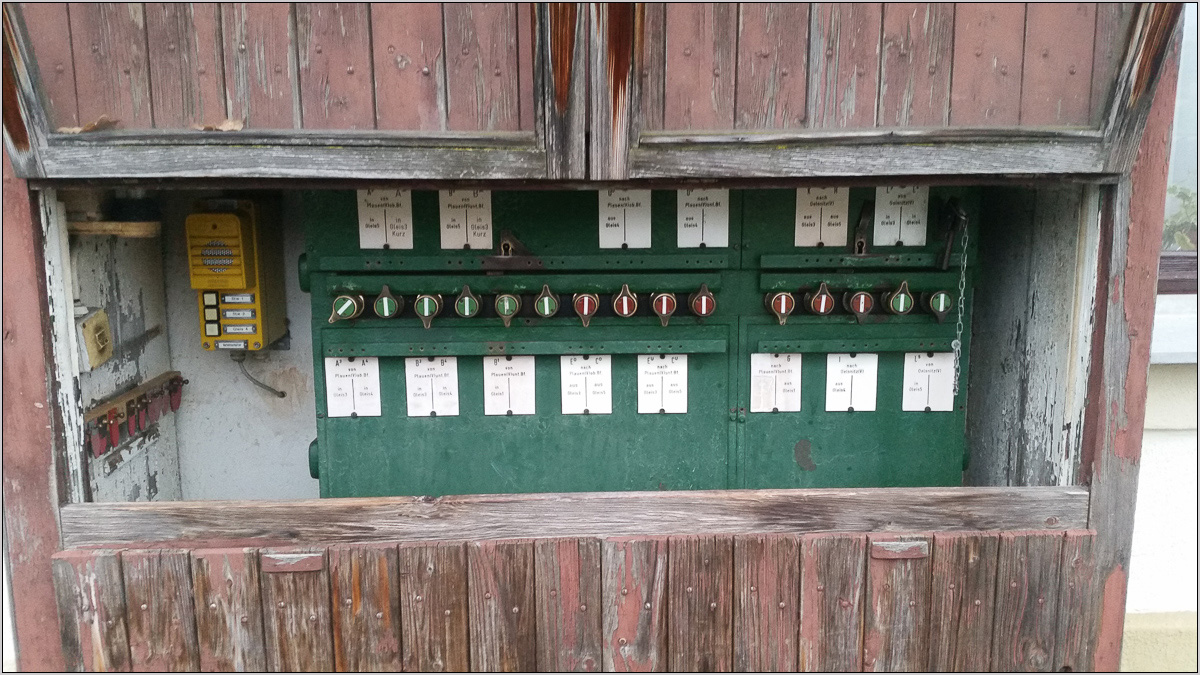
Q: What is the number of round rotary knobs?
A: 15